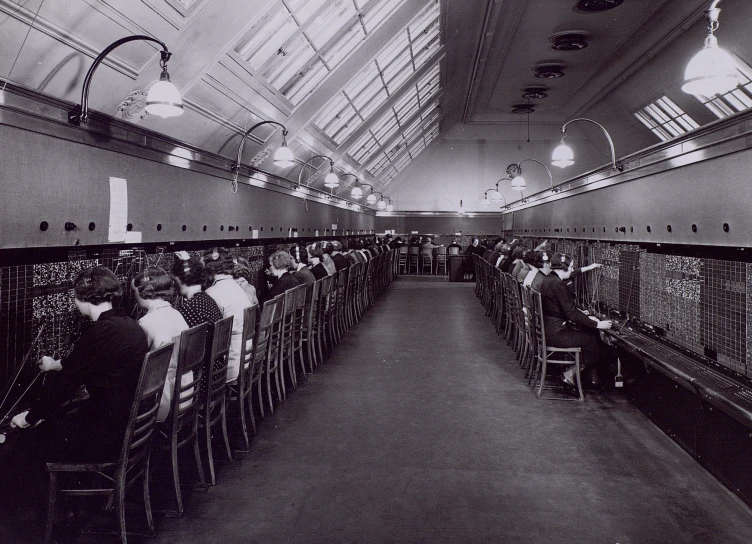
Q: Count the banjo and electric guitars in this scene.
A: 0